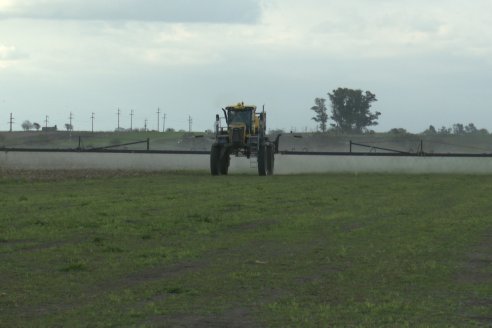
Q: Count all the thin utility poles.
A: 10